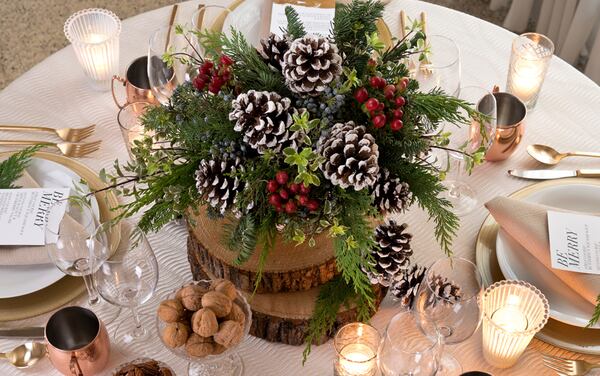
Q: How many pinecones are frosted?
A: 8